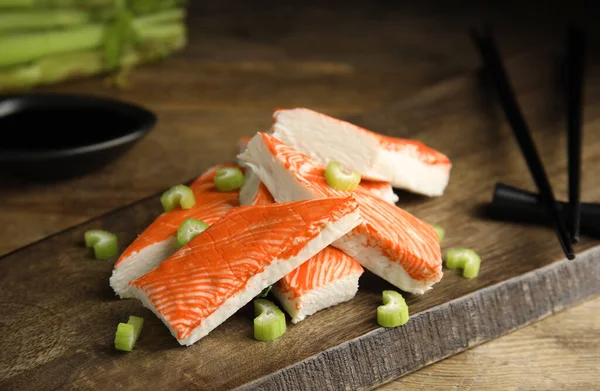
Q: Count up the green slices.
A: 10